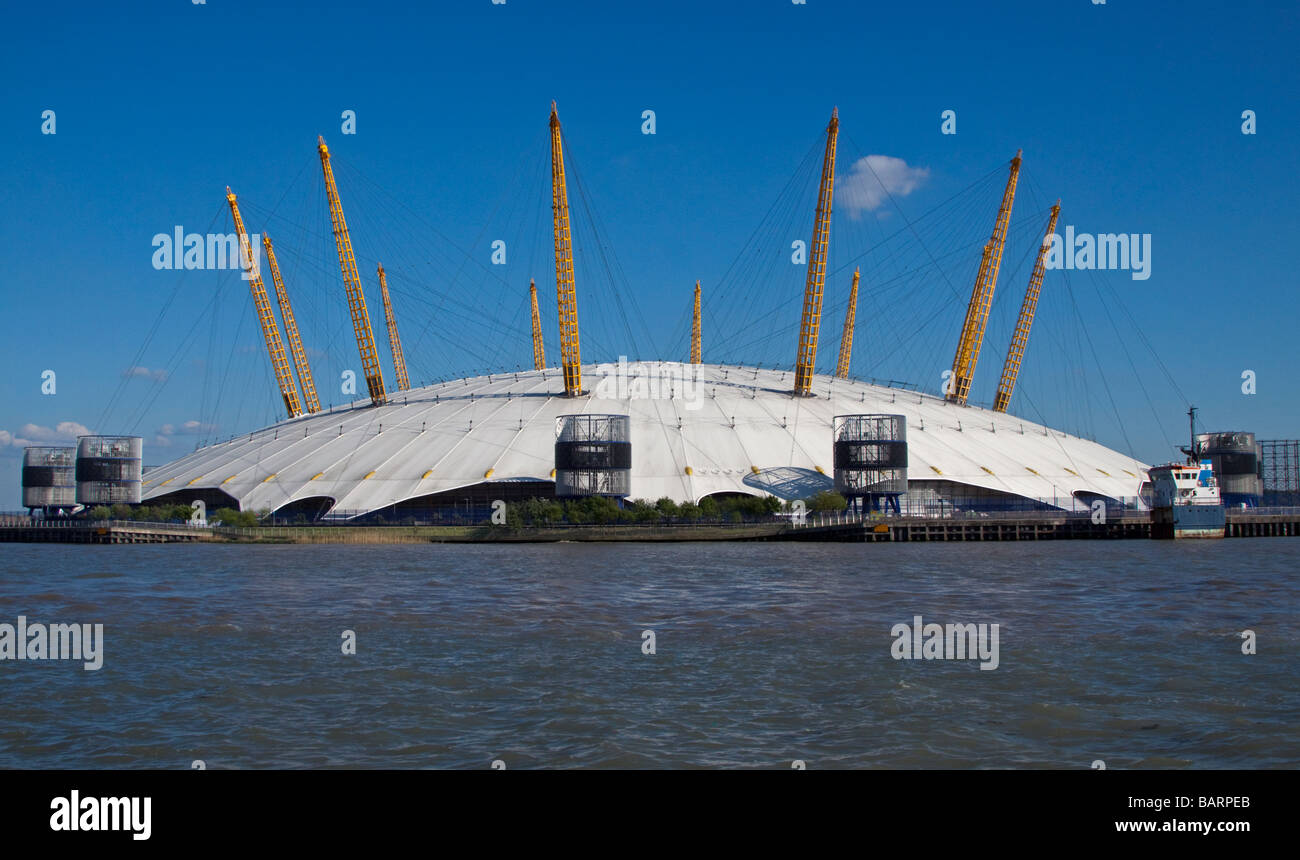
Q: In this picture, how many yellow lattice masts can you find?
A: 12